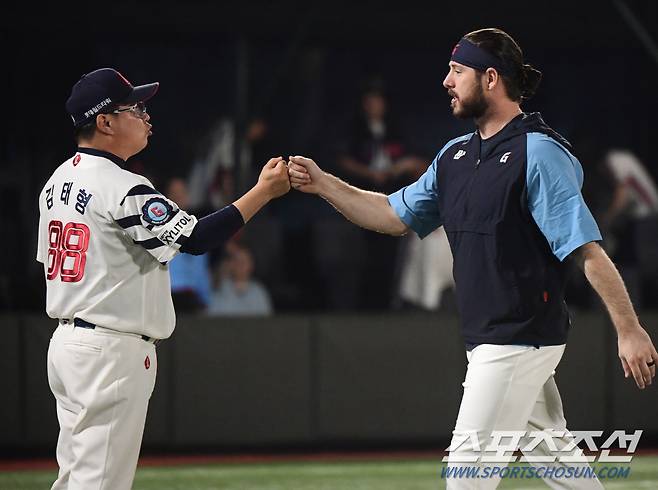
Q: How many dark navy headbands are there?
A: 1